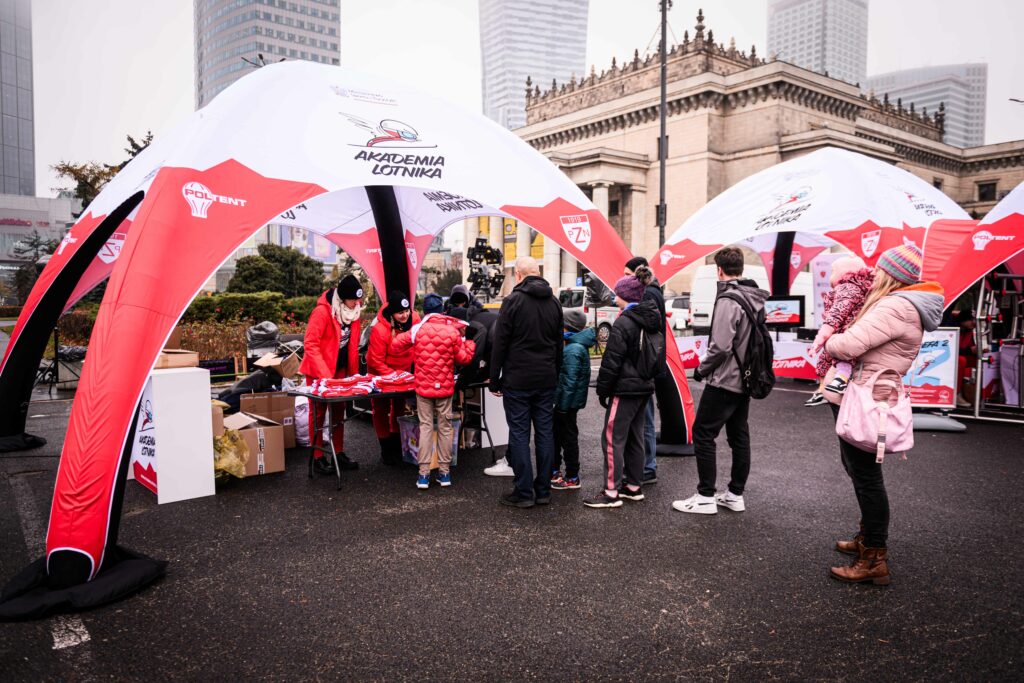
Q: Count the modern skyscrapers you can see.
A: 5